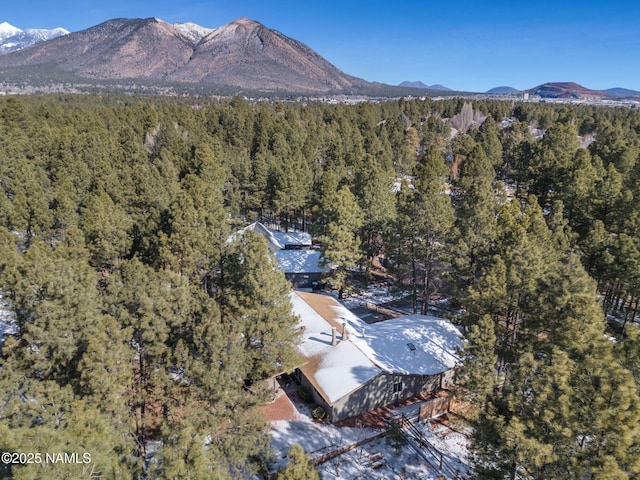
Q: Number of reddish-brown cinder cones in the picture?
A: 1